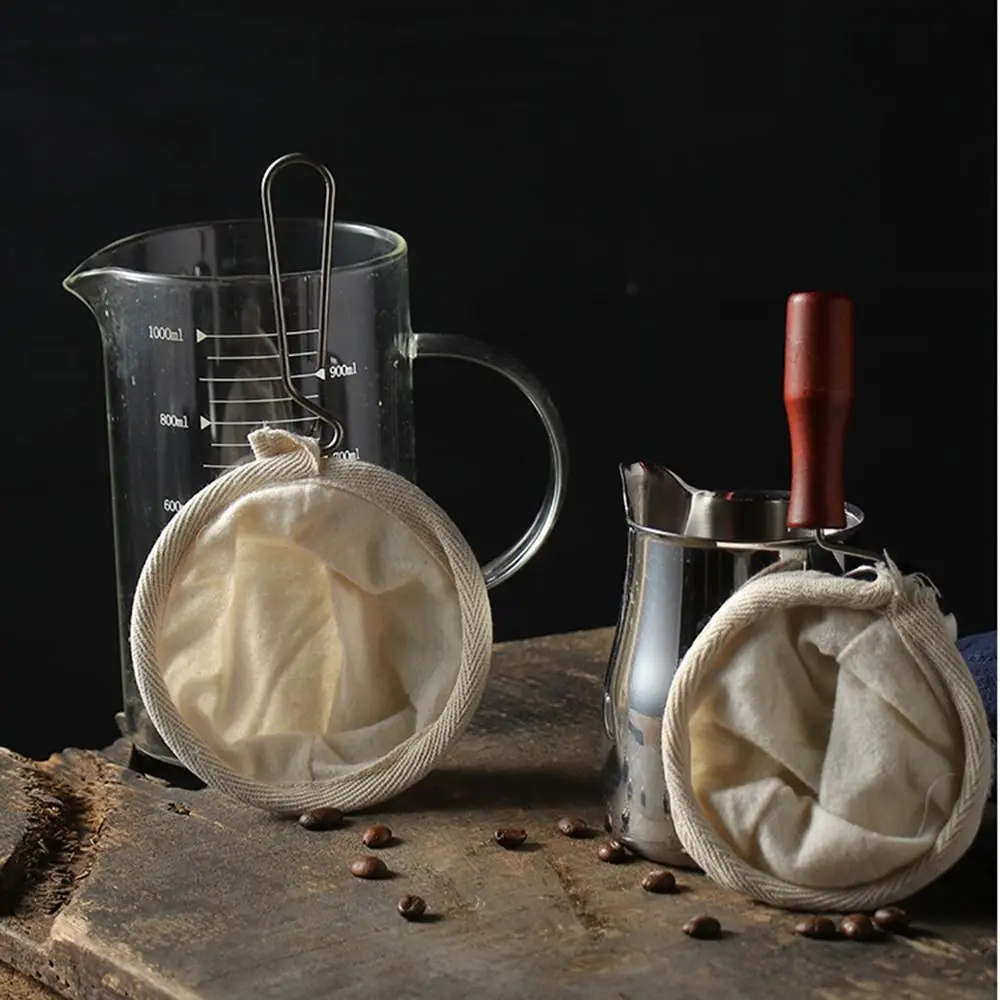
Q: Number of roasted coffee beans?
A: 12